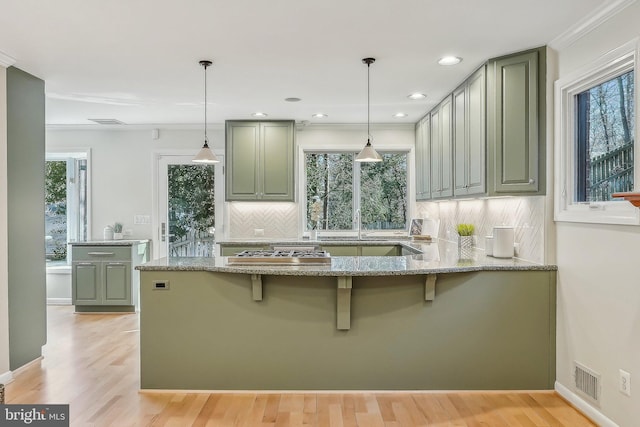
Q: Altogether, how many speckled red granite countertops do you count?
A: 0